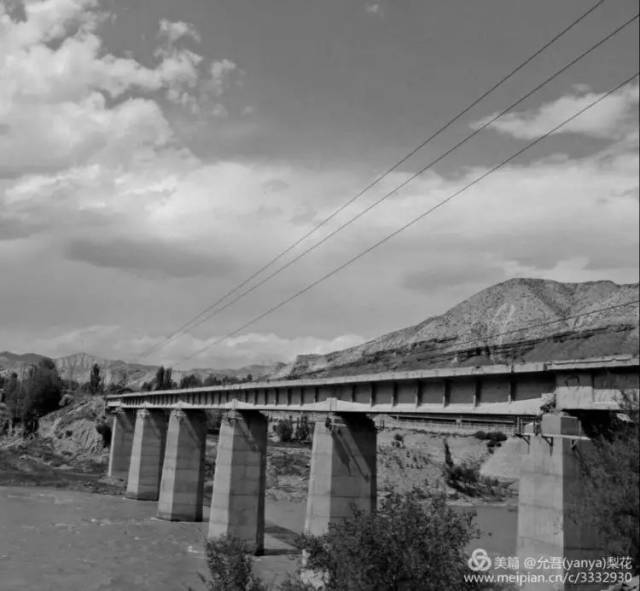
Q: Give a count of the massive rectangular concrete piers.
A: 6